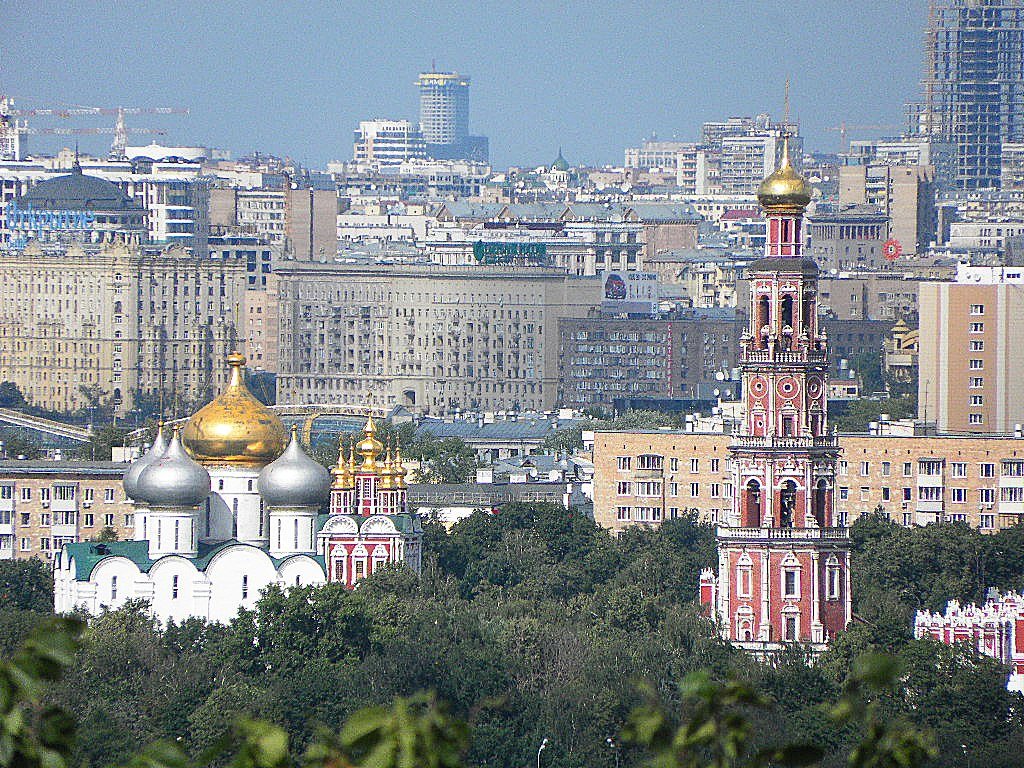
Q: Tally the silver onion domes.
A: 3